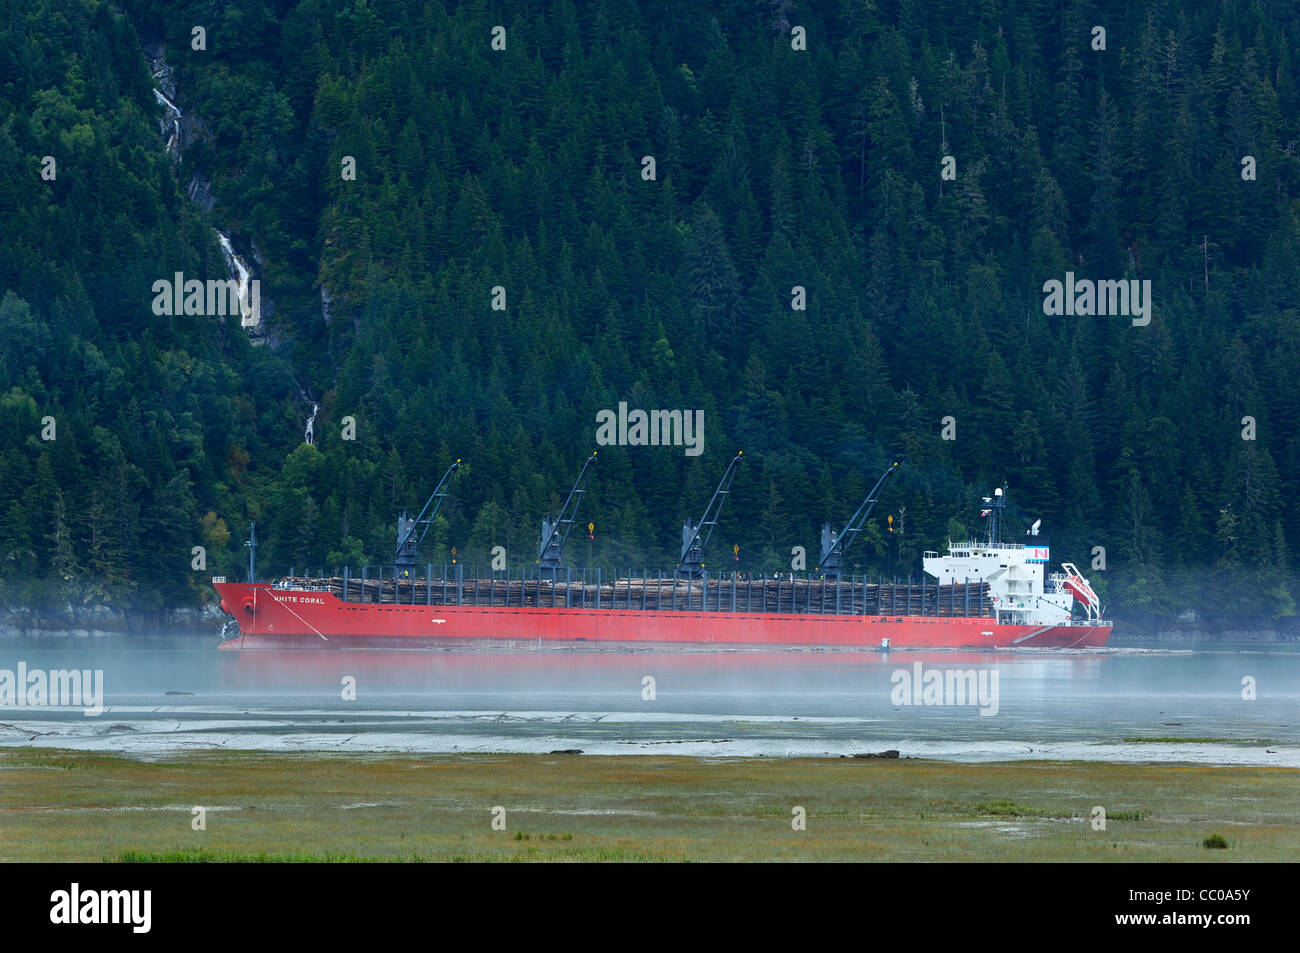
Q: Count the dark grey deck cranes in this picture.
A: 4